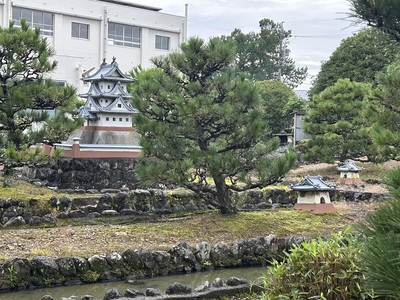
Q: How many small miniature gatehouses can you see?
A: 2